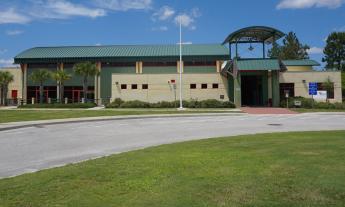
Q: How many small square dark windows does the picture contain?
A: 6